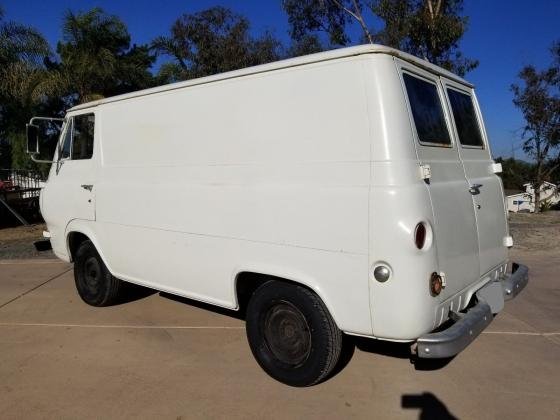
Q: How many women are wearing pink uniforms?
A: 0